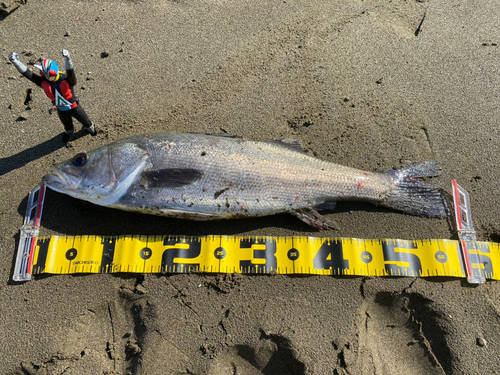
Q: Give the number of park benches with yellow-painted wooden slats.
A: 0